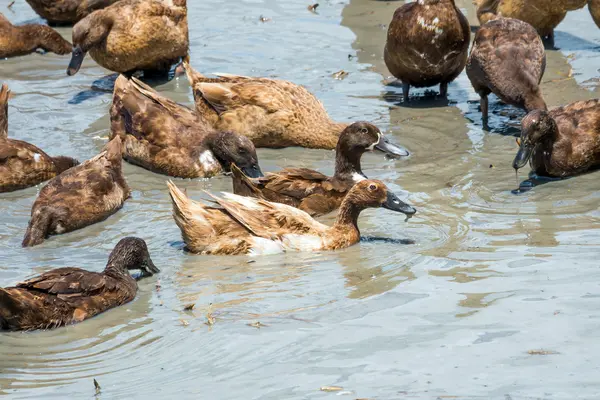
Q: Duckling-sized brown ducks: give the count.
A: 0